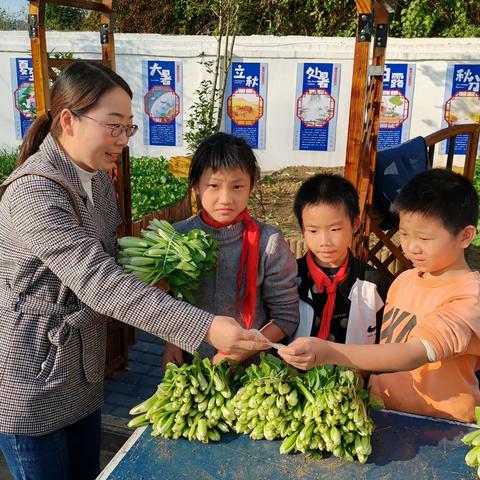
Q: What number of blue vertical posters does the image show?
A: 6